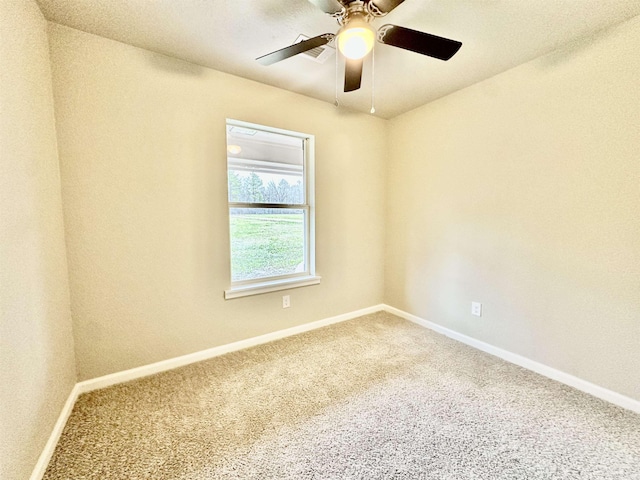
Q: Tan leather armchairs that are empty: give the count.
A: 0